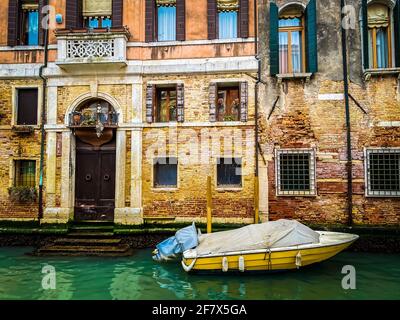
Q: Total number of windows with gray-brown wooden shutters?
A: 2